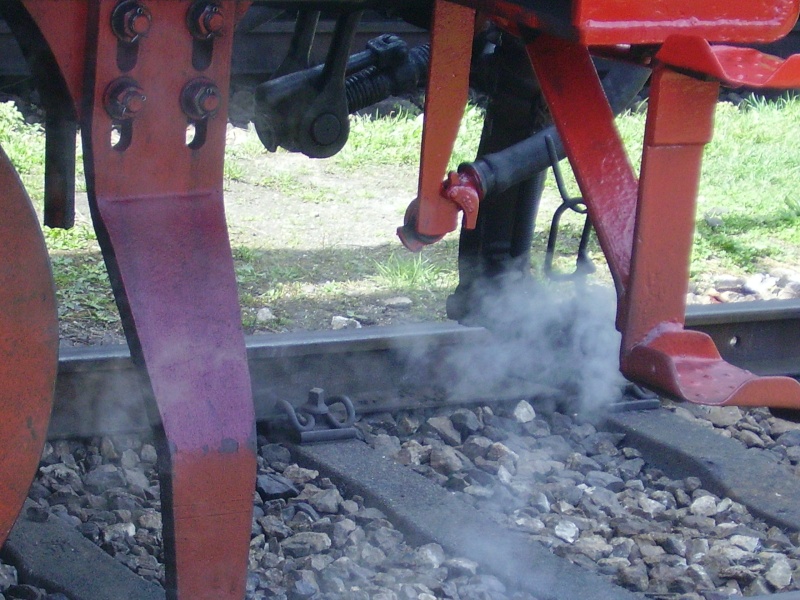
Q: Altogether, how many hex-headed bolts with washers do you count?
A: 4